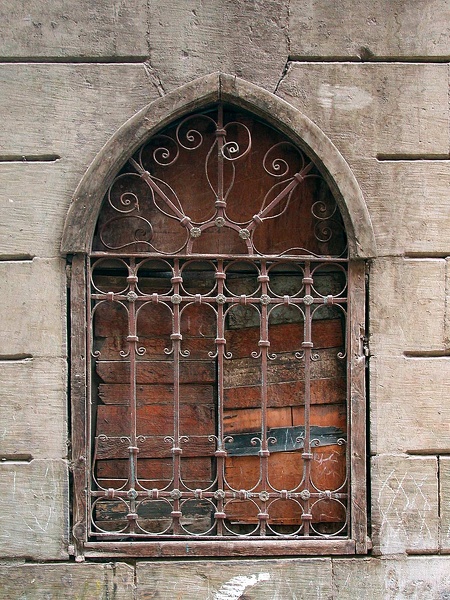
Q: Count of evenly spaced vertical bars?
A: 5